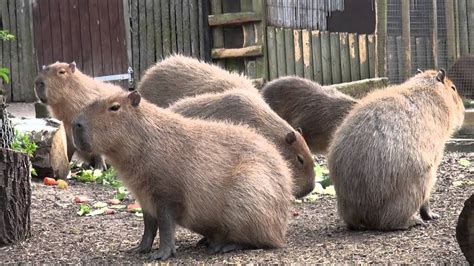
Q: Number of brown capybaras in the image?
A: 6